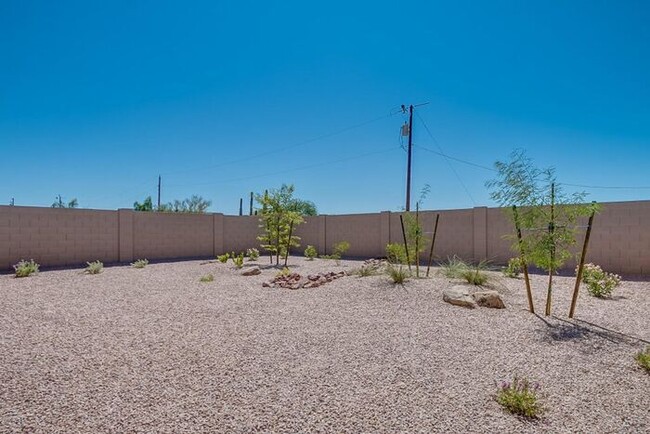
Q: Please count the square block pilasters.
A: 5